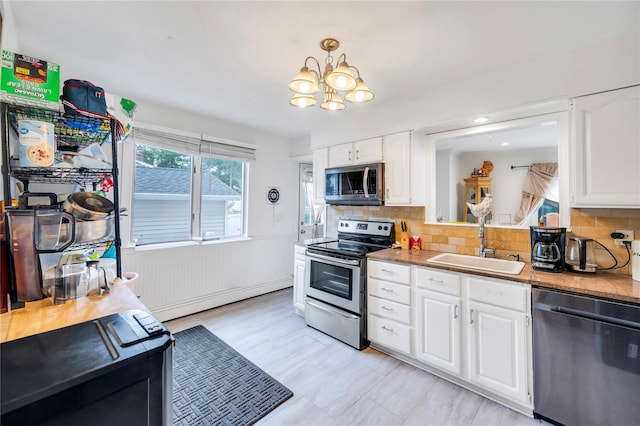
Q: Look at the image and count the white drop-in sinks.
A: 1